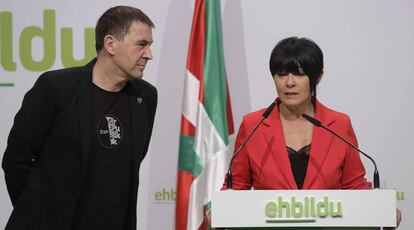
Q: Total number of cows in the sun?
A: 0